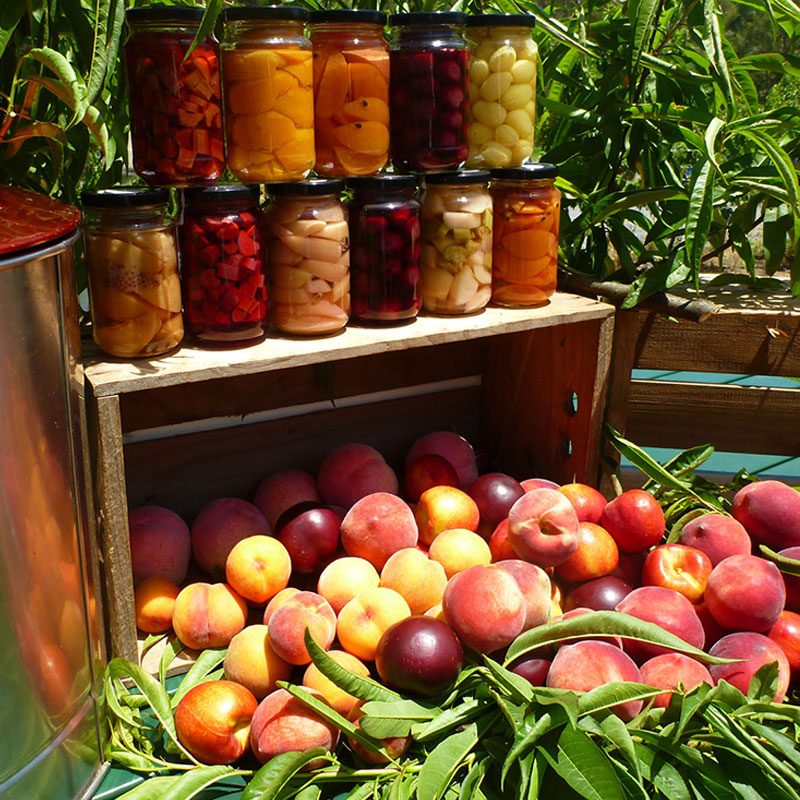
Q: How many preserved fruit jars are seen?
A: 11